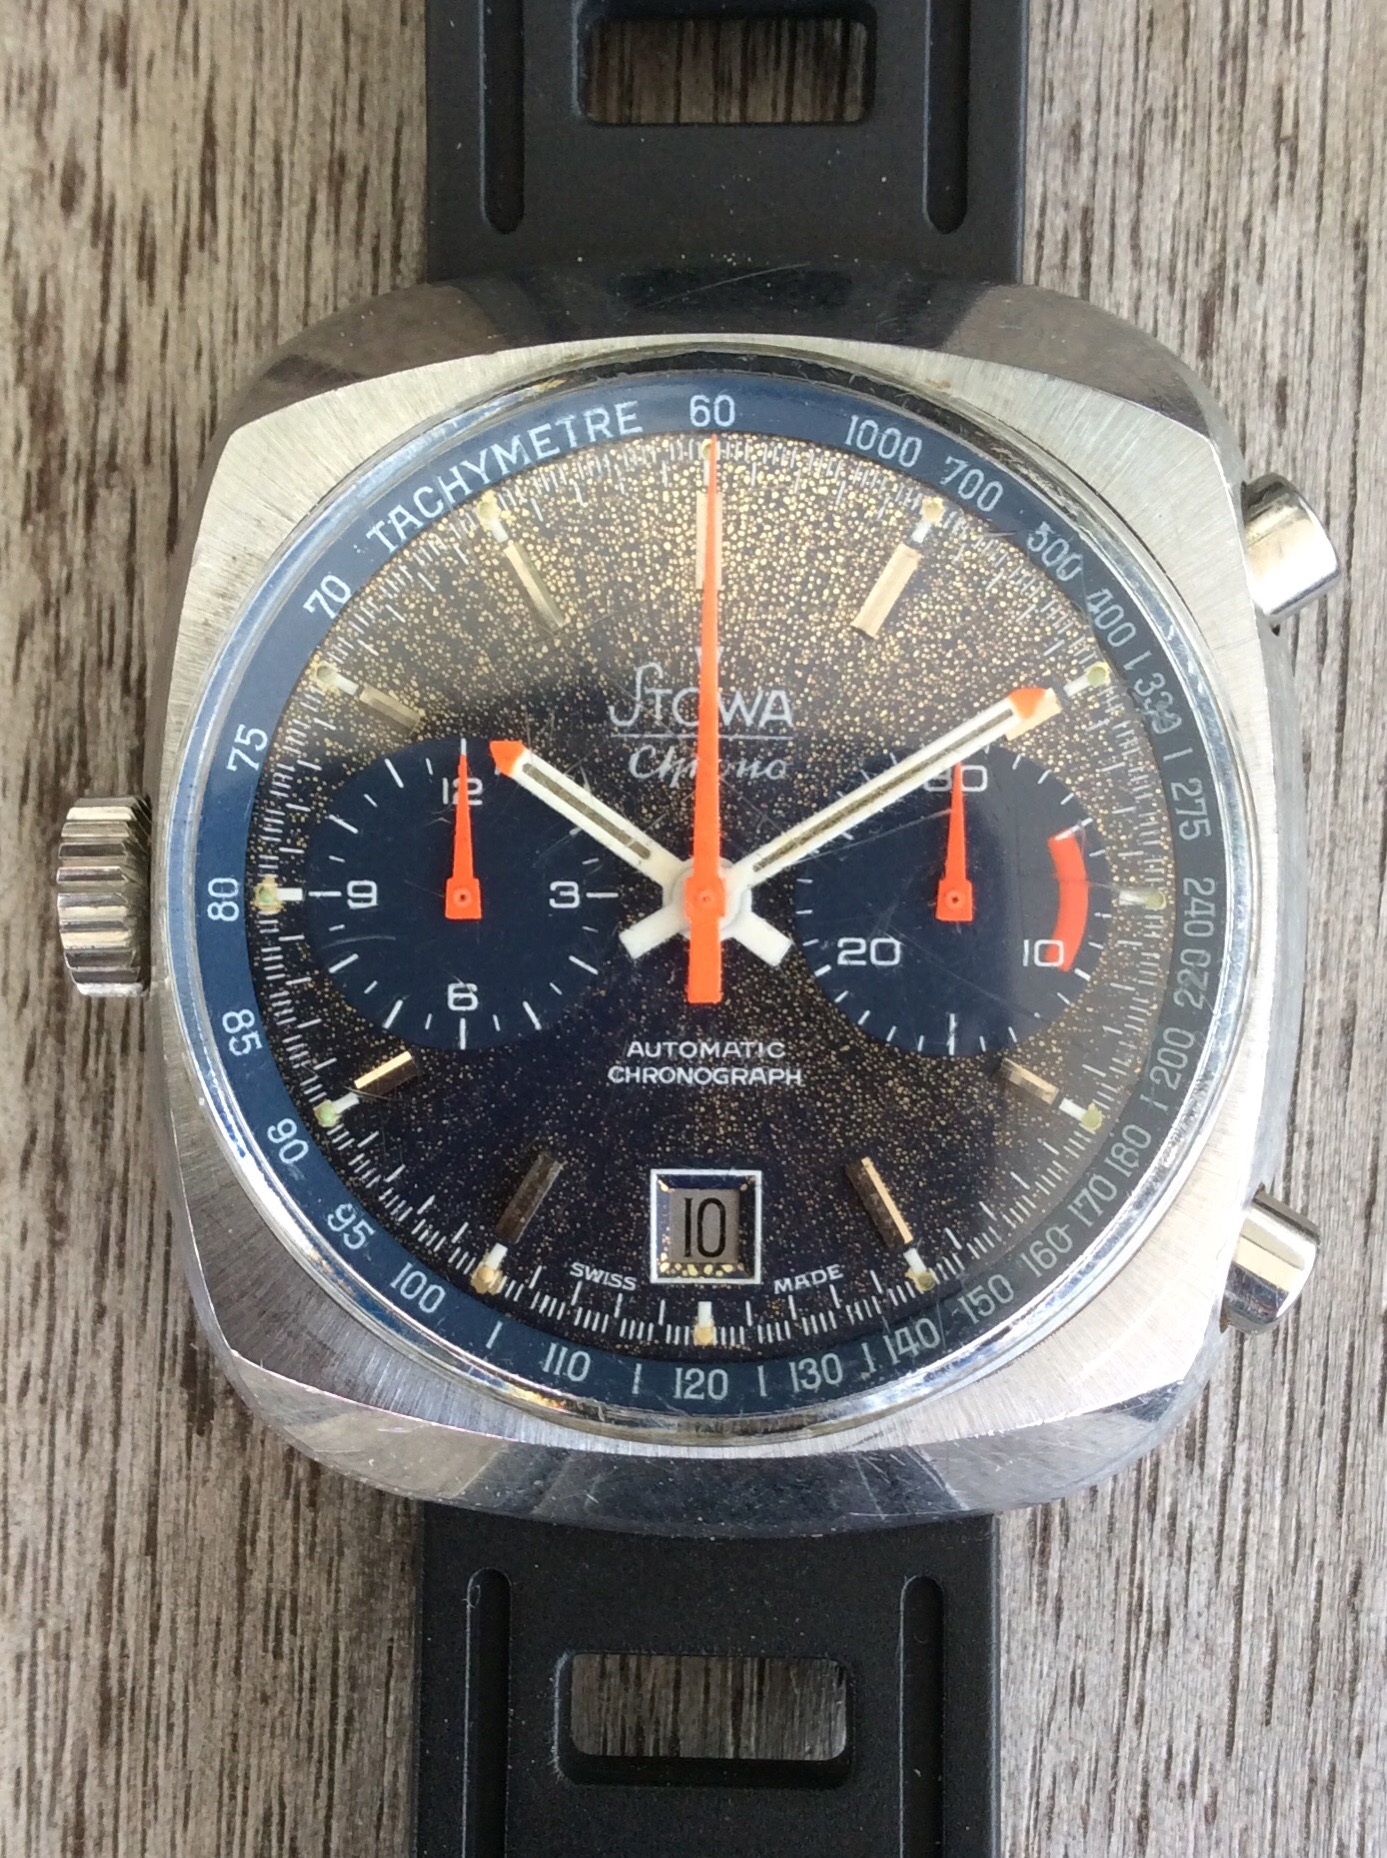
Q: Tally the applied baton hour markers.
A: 9